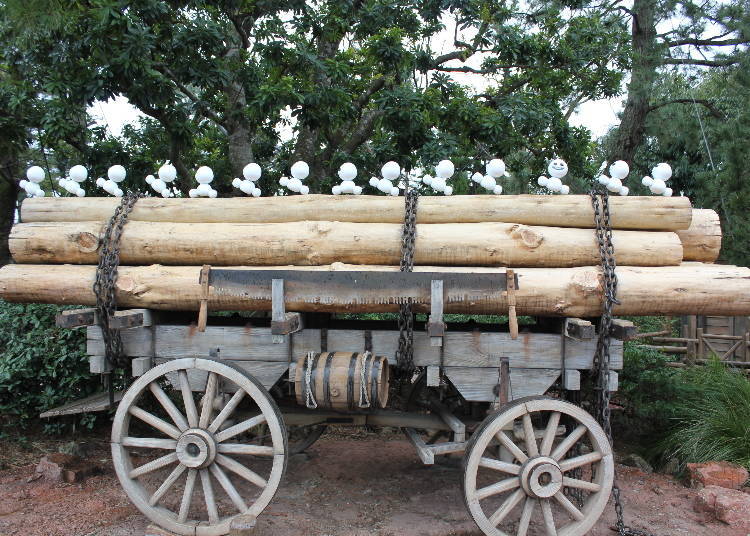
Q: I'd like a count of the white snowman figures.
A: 14